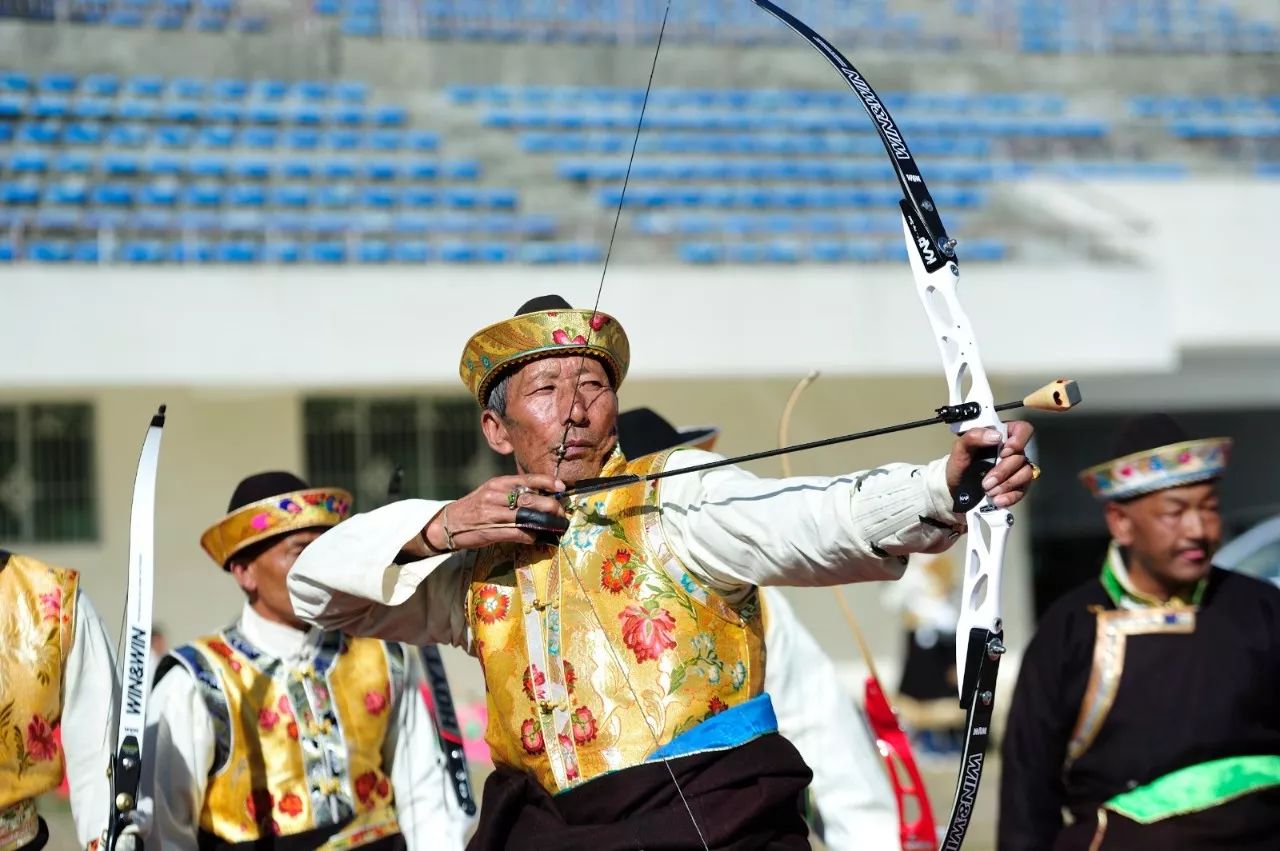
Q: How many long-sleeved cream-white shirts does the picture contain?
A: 4